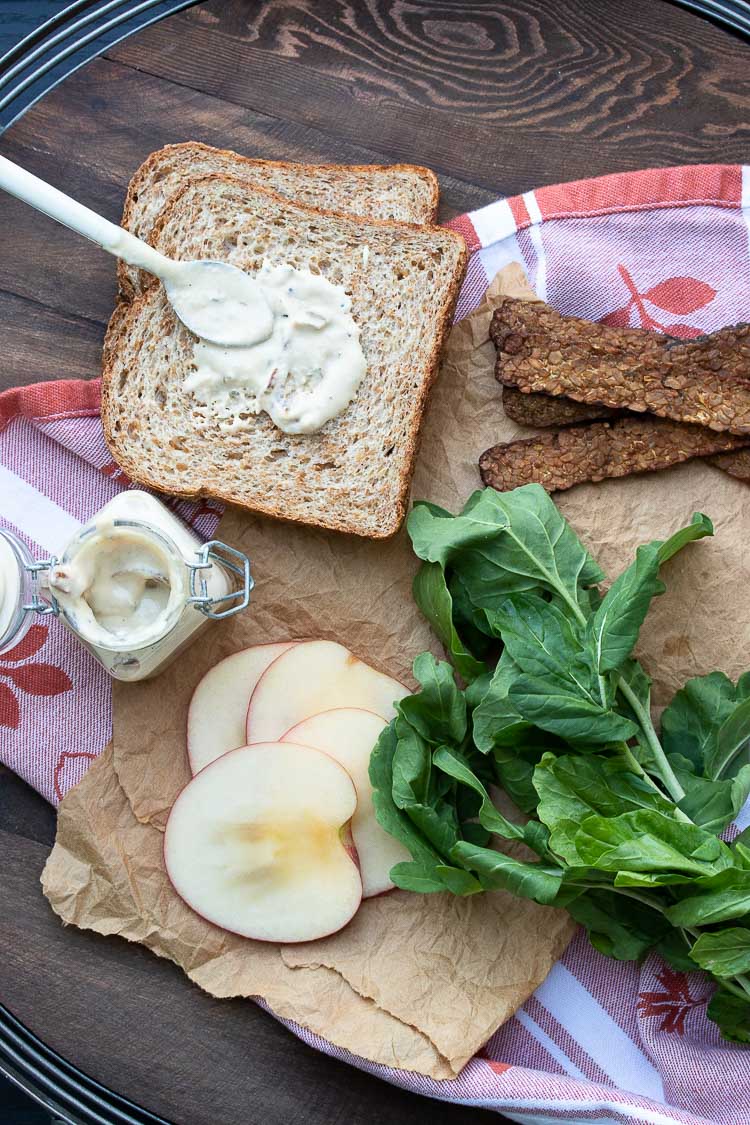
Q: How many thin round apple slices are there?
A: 4